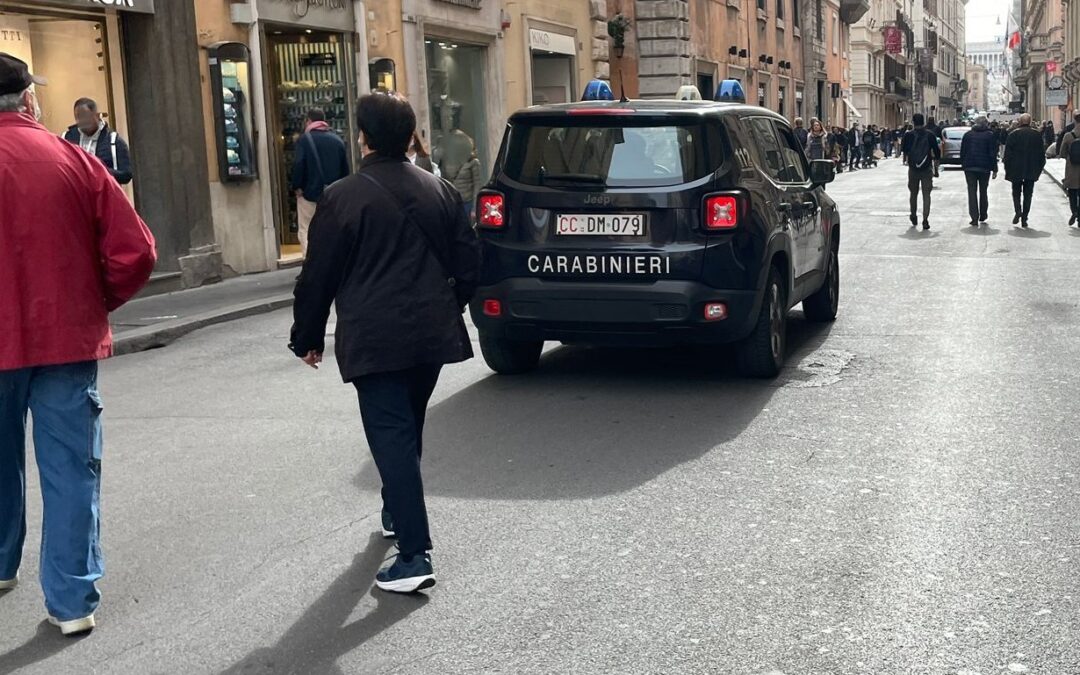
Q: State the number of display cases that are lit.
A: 2